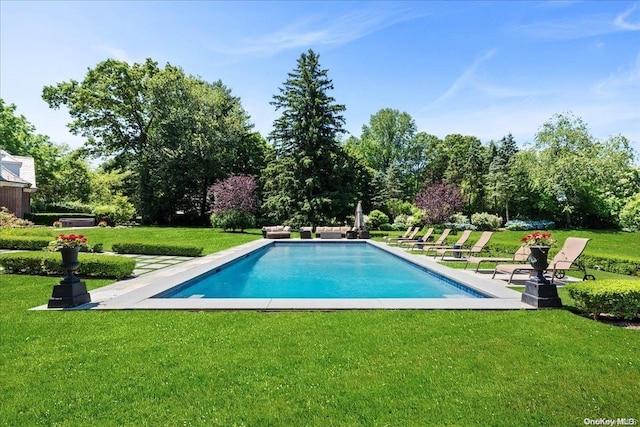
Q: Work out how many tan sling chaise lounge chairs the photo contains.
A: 8